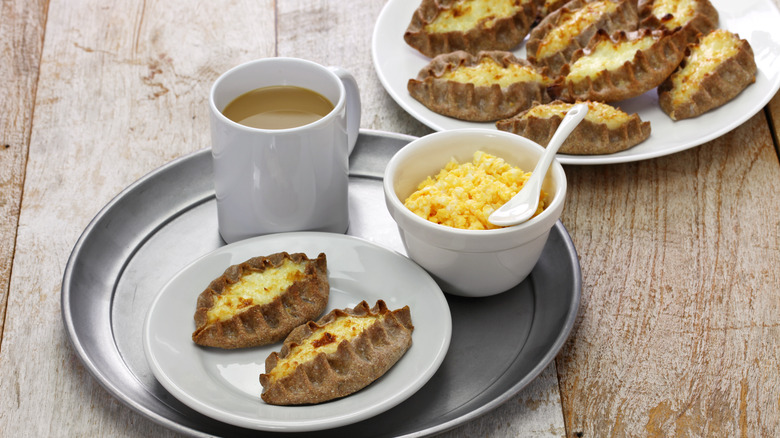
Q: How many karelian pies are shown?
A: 10